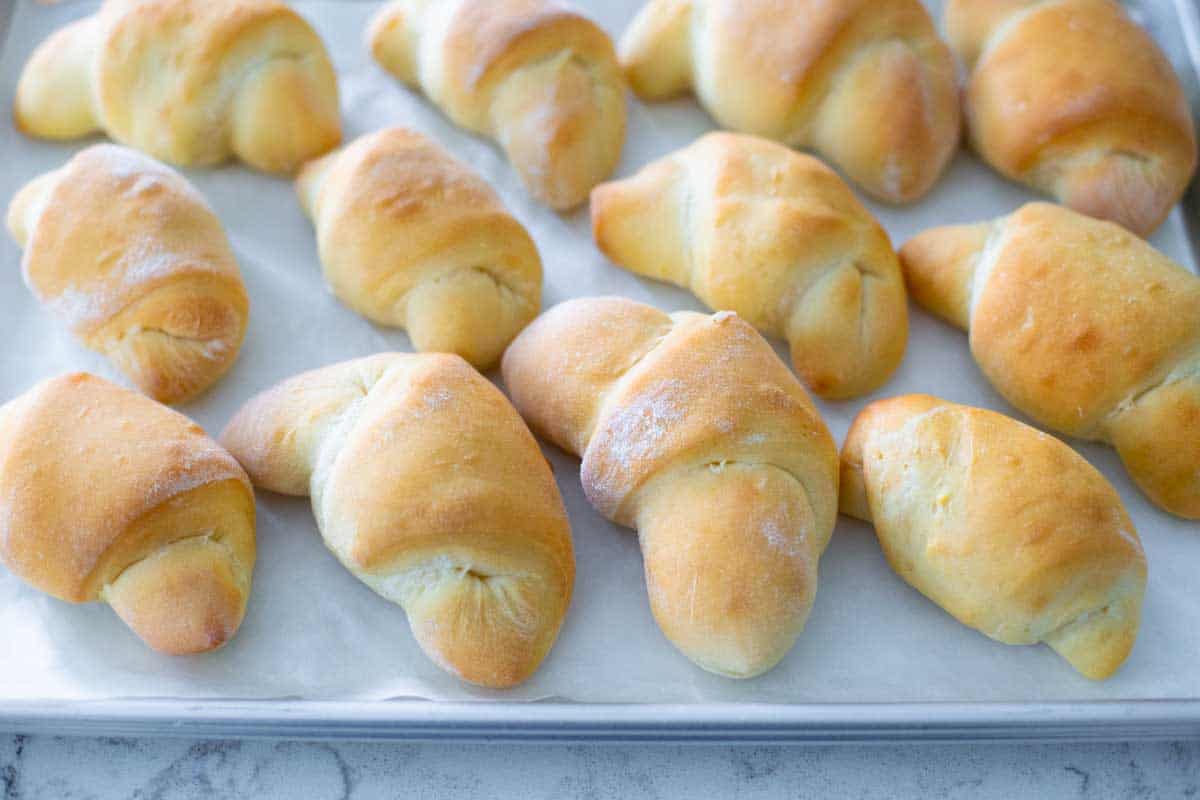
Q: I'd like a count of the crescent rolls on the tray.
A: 12